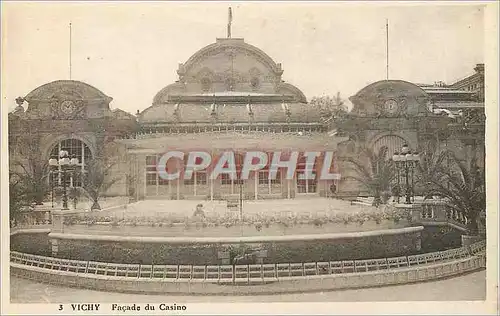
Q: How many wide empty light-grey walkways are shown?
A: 1